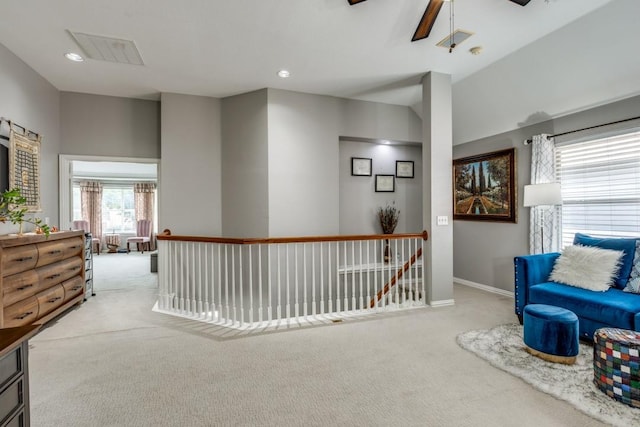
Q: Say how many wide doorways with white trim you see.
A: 1